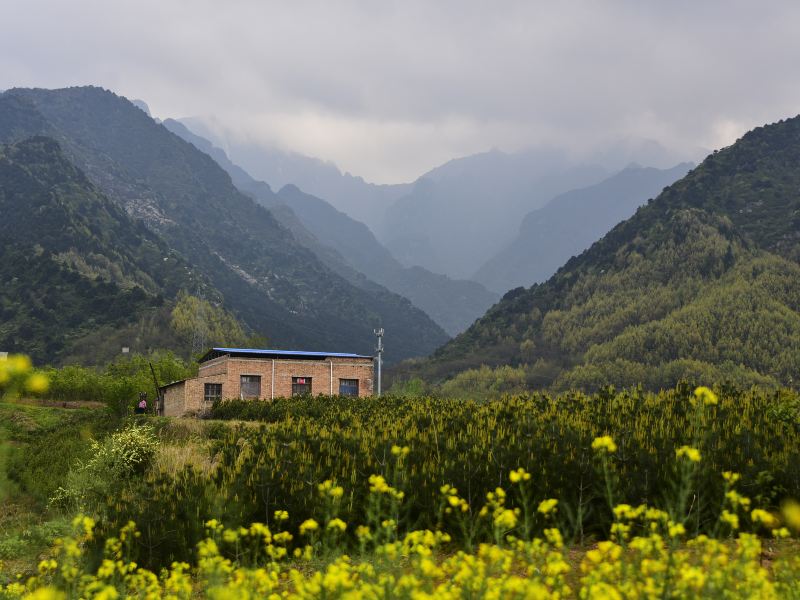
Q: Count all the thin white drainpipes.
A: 2